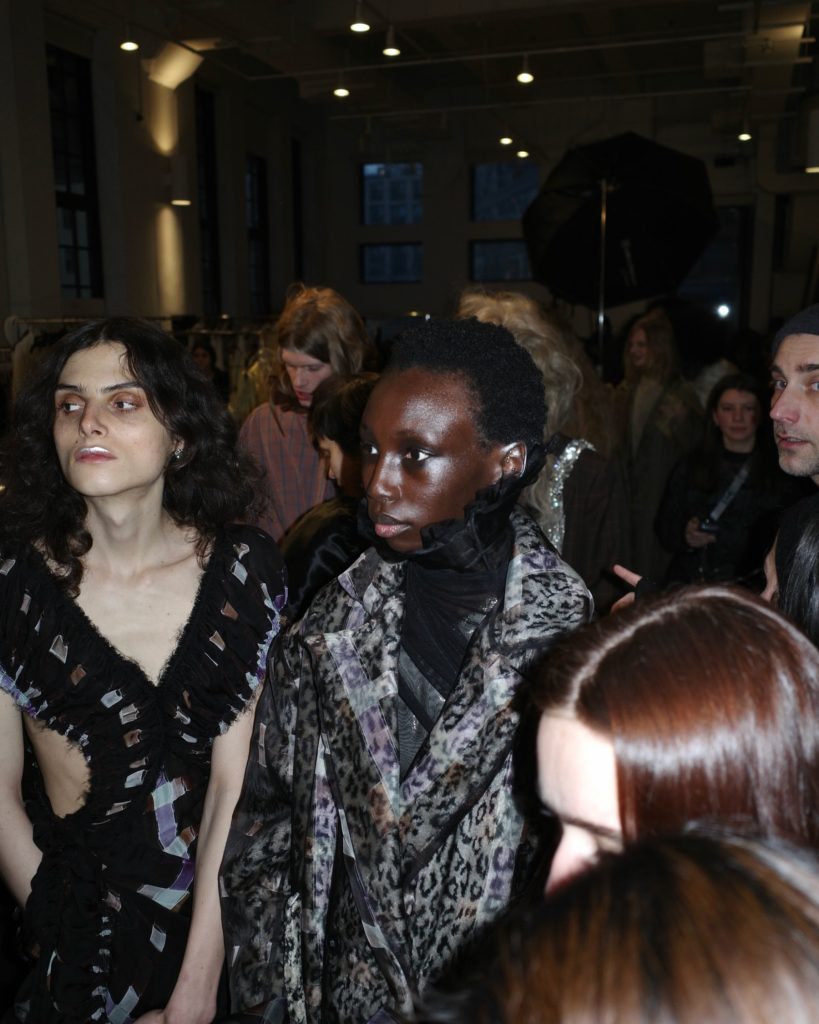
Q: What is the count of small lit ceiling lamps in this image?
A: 8